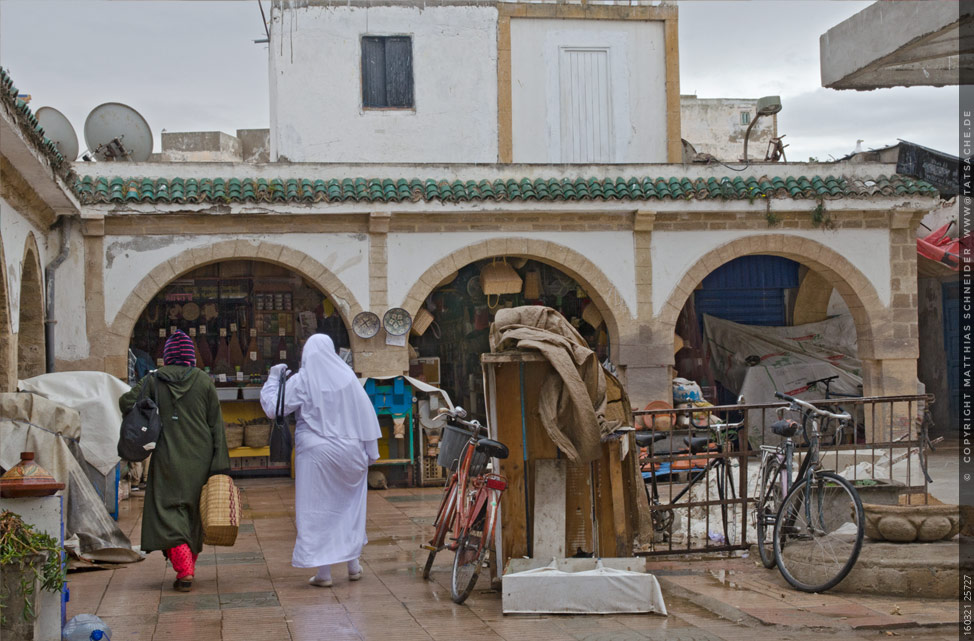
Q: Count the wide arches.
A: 3